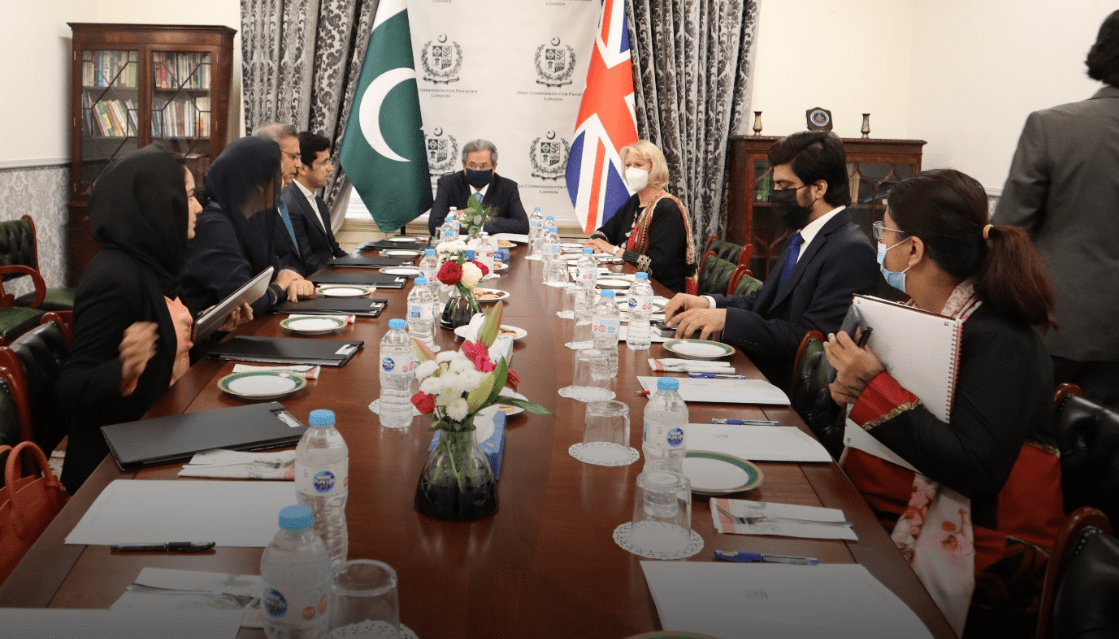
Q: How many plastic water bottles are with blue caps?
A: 14